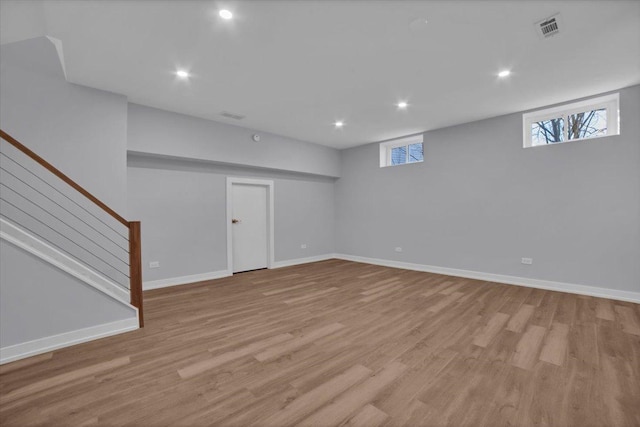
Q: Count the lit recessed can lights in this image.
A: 5